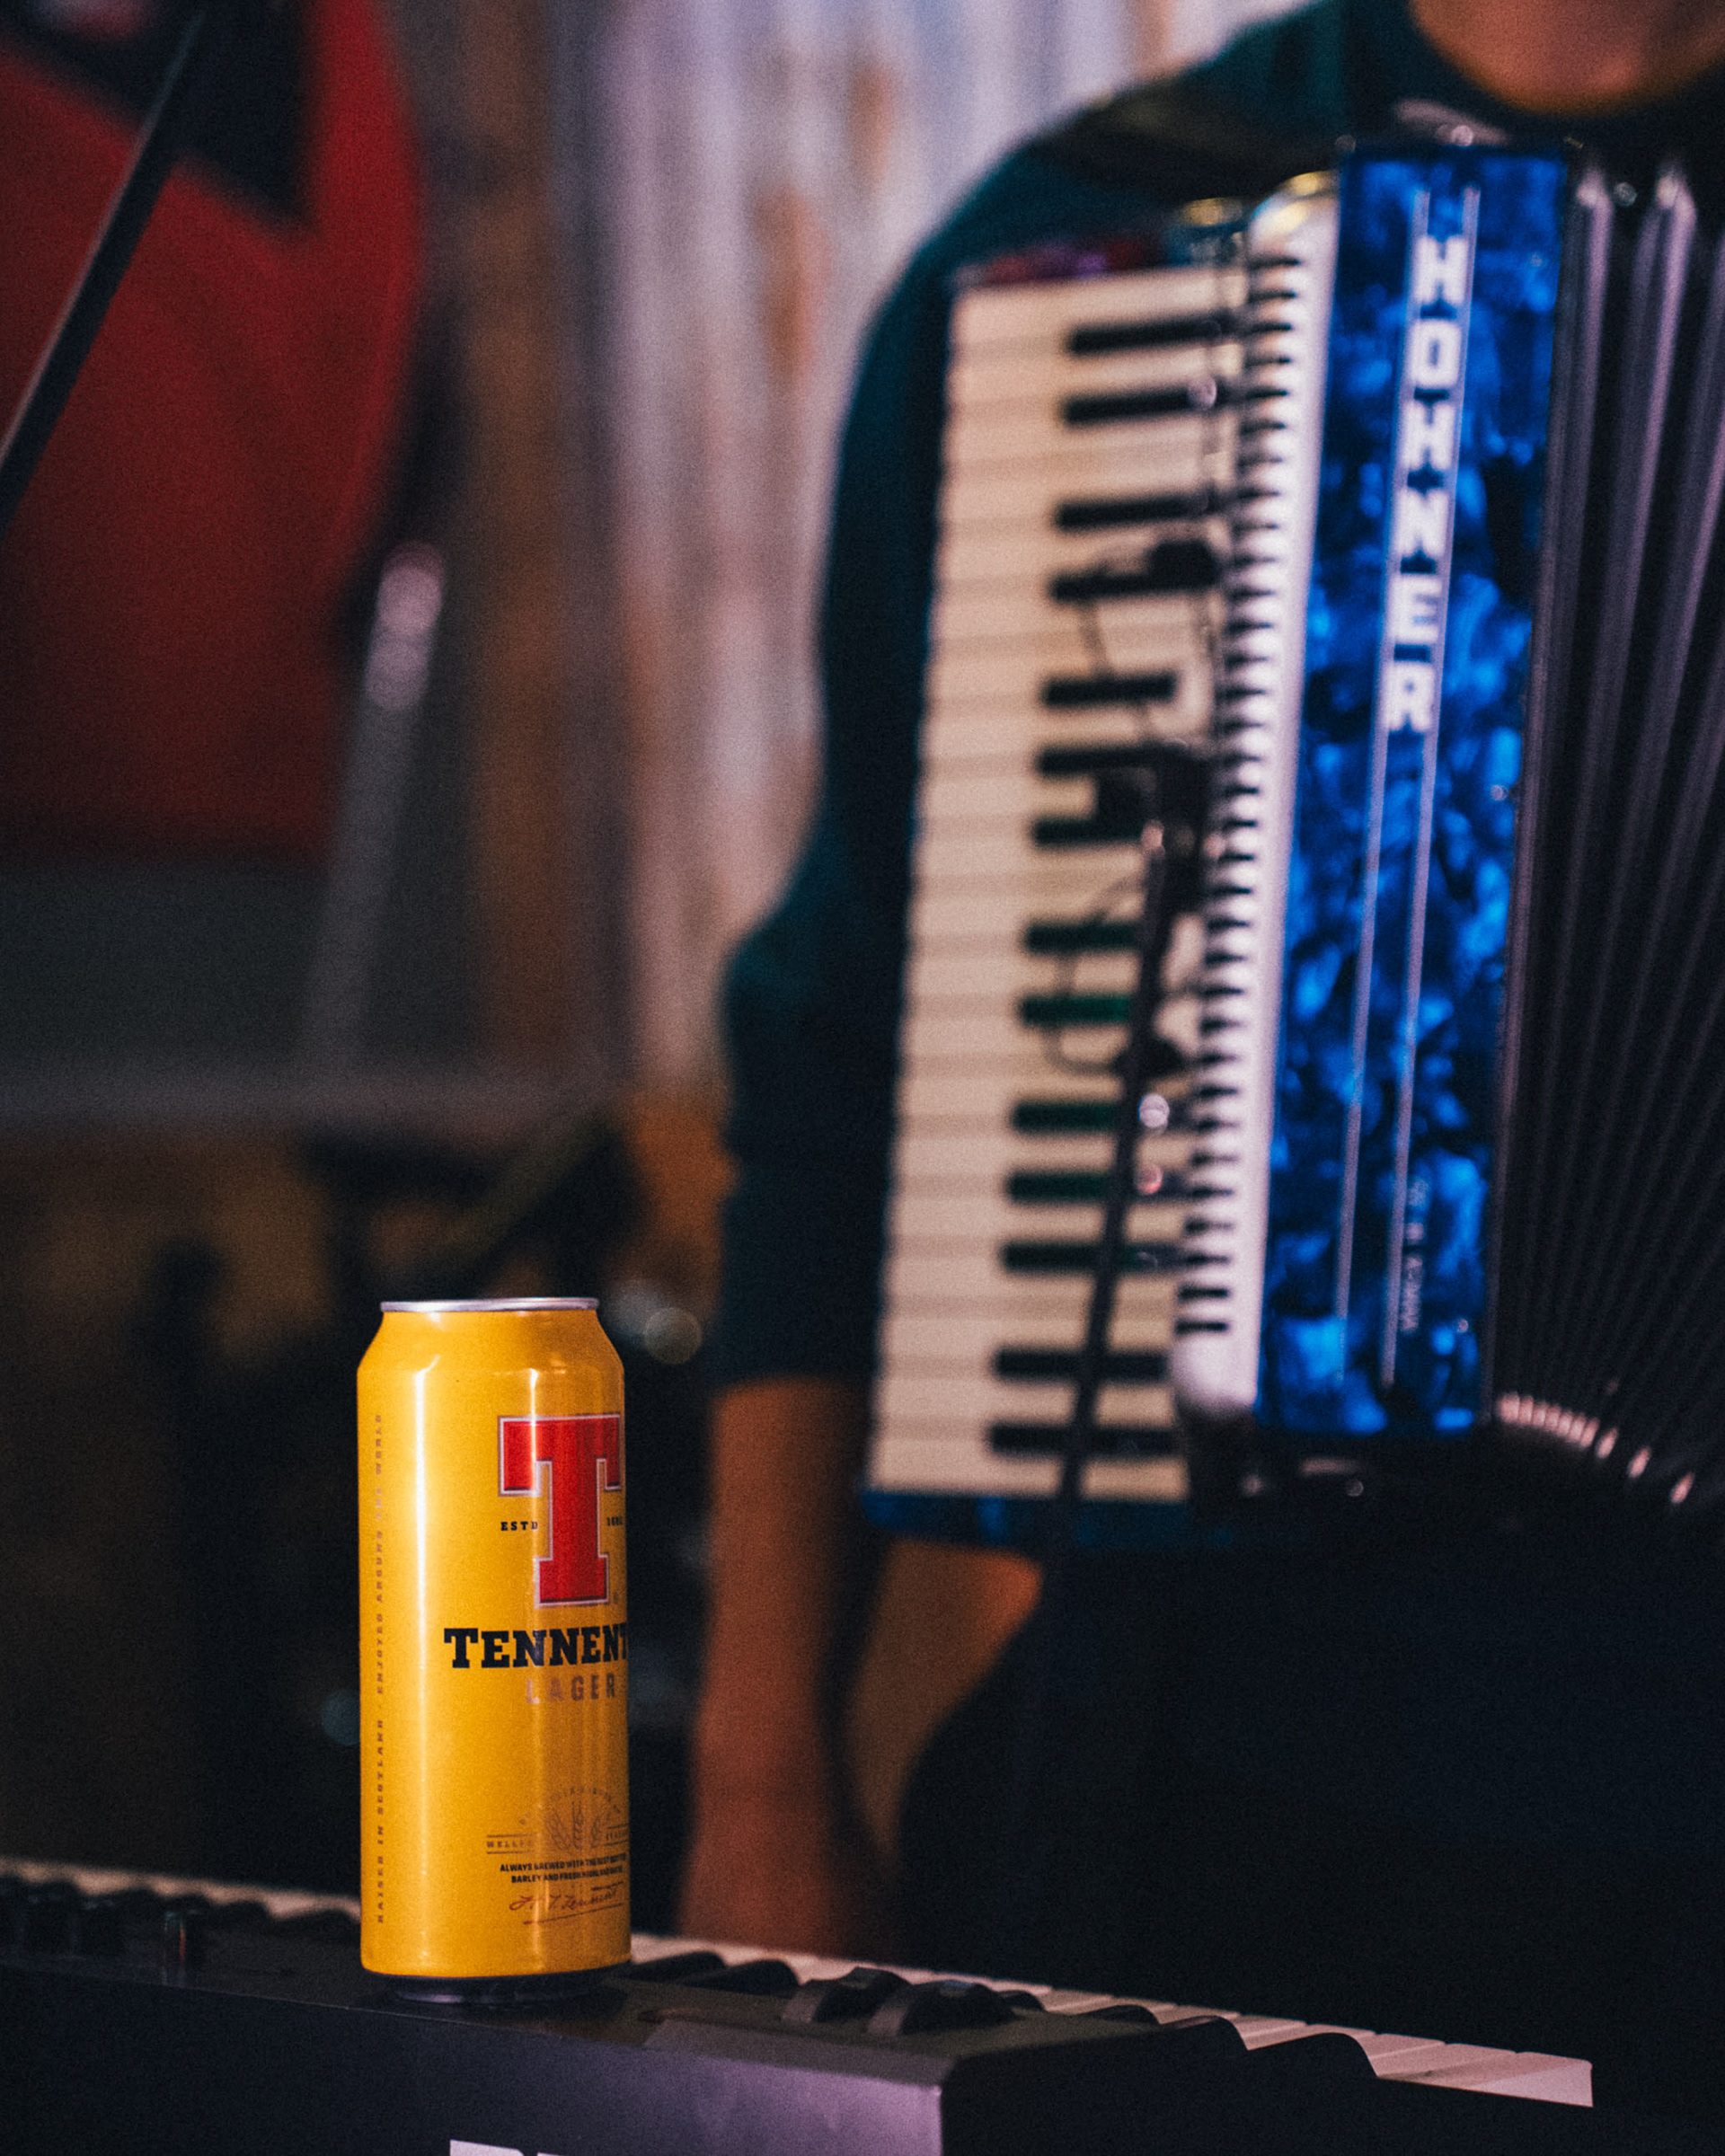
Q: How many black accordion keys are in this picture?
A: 14